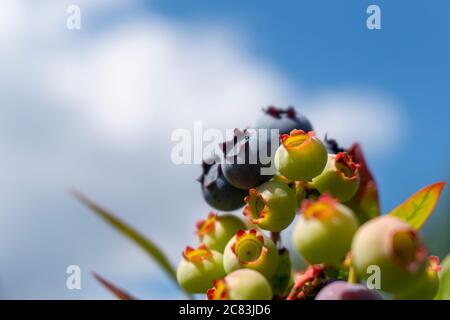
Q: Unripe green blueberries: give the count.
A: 10